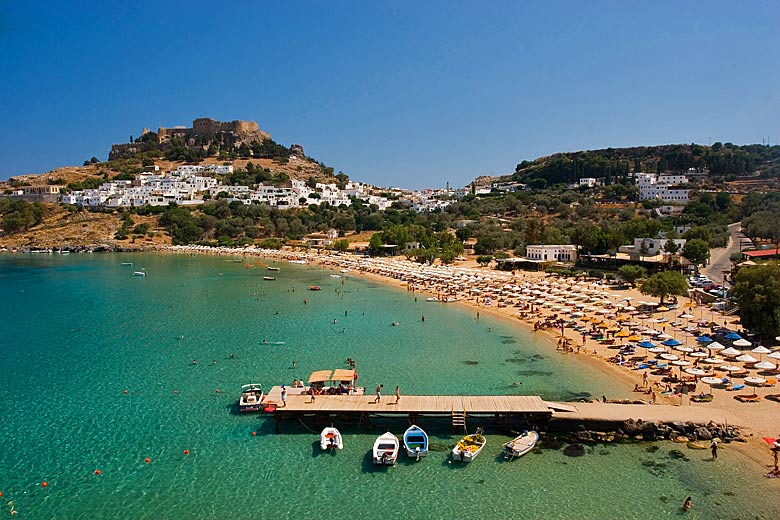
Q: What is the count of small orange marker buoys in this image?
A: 9